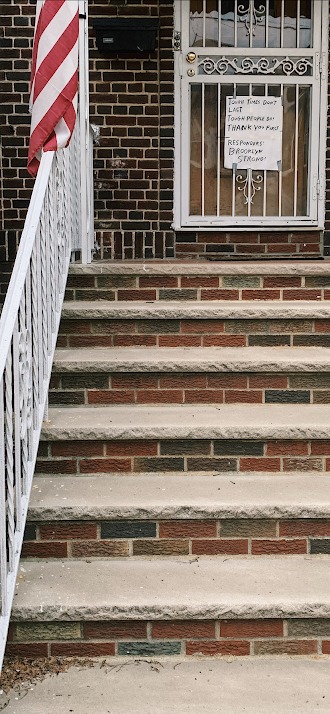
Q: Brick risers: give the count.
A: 6